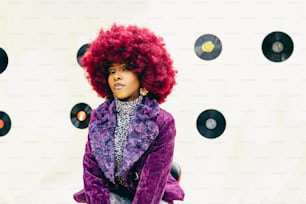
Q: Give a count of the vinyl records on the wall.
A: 7